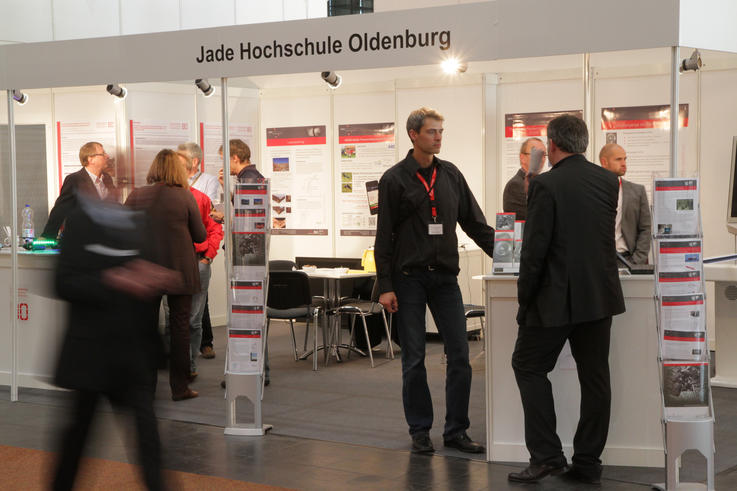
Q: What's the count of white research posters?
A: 7